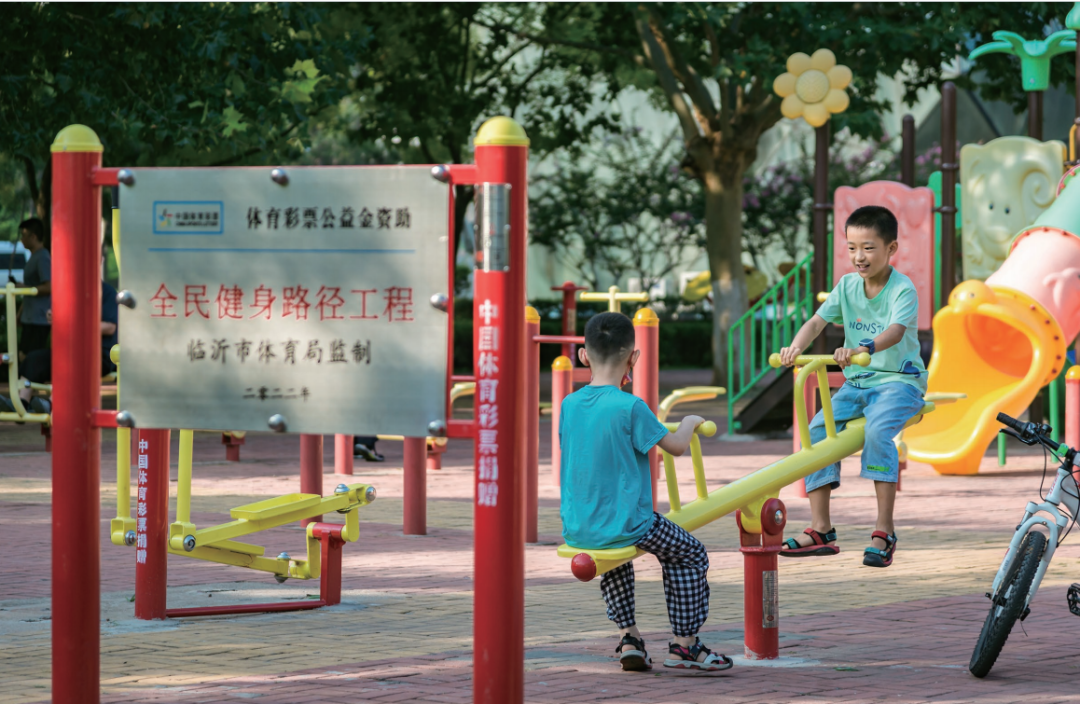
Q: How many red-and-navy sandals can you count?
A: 2